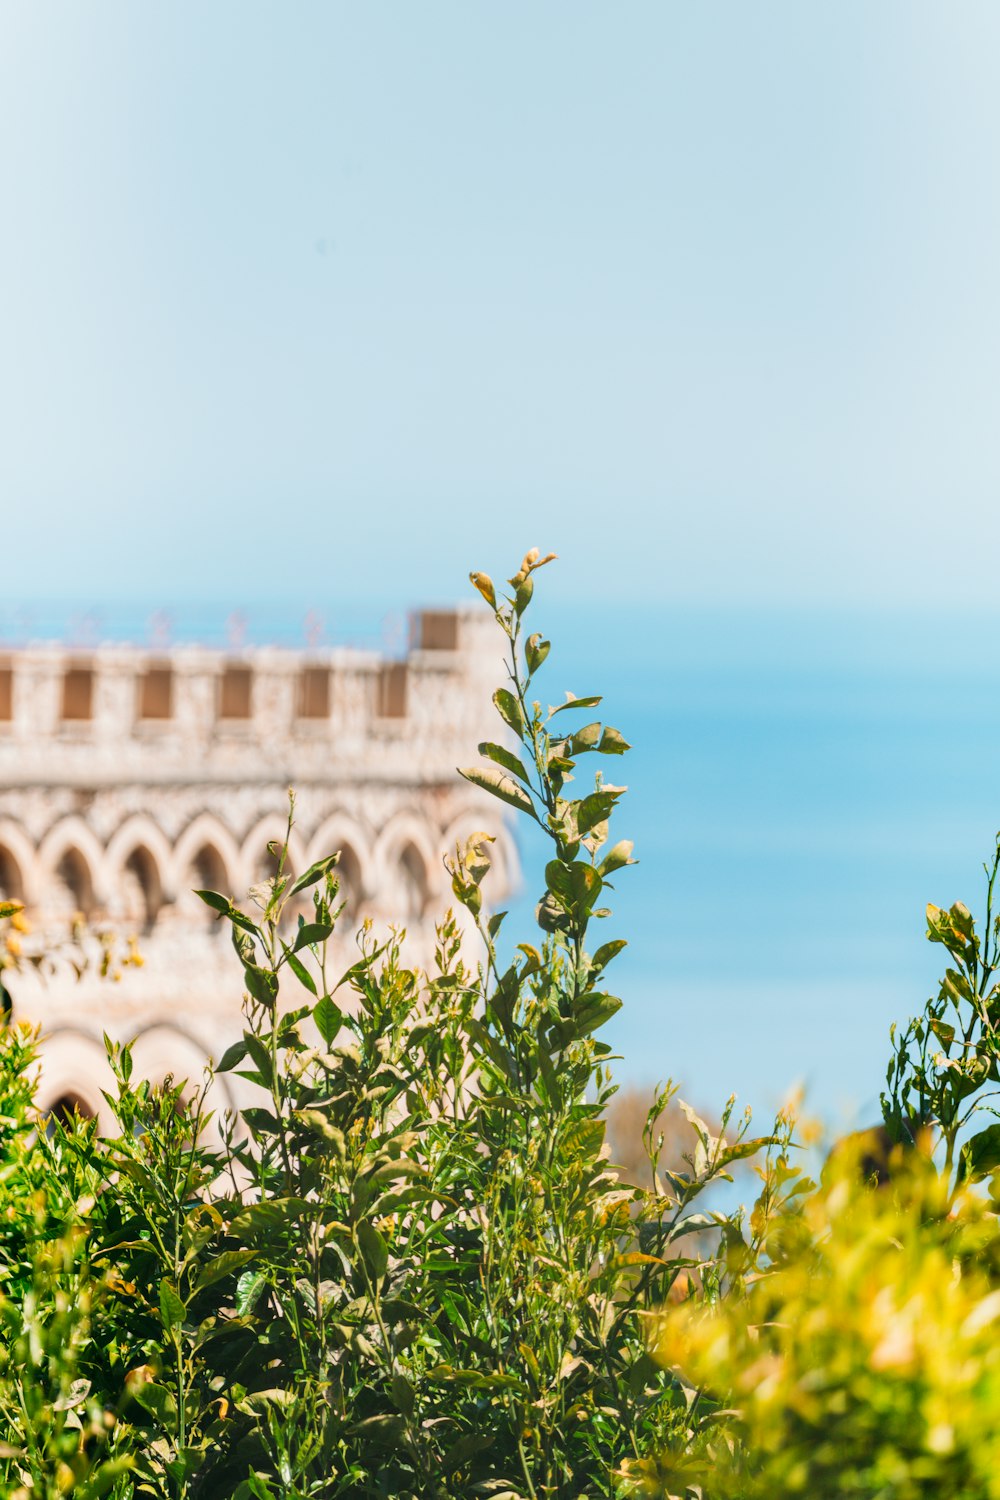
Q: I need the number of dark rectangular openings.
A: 7